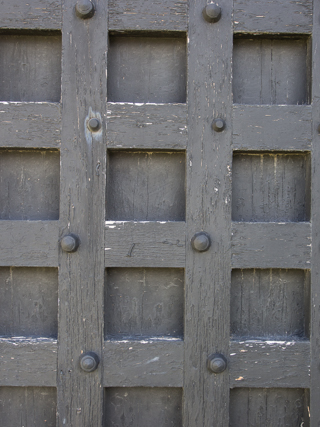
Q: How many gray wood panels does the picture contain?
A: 12